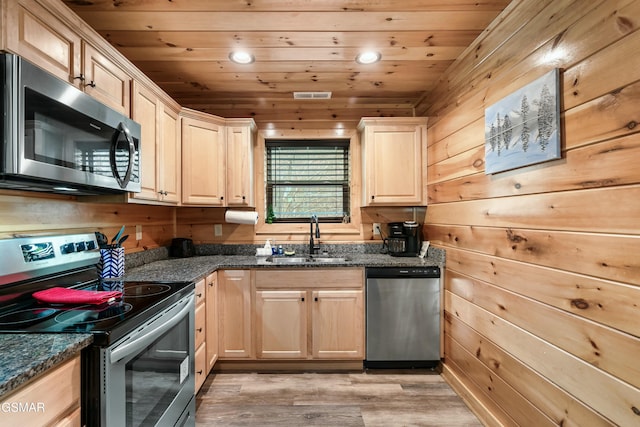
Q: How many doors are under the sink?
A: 2